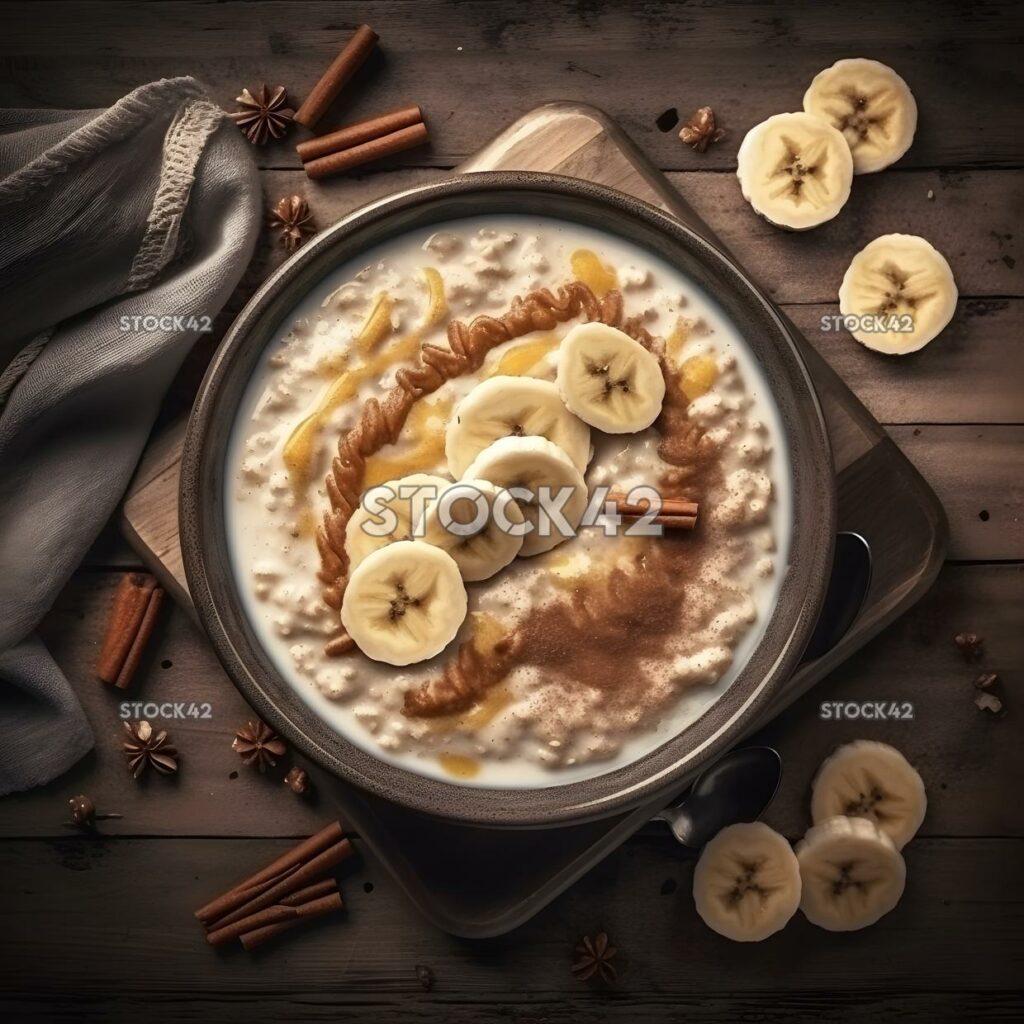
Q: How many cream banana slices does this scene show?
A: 12